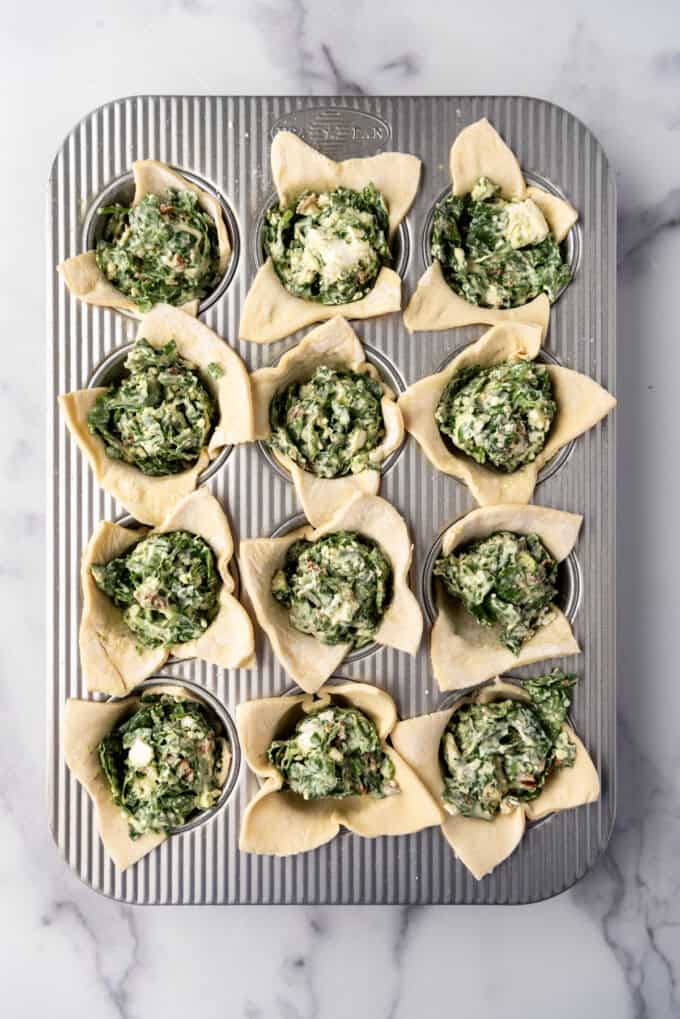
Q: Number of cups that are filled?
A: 12